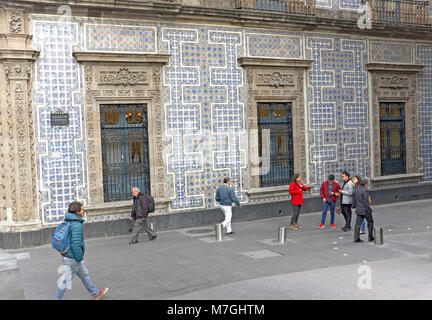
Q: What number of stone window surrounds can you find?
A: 3